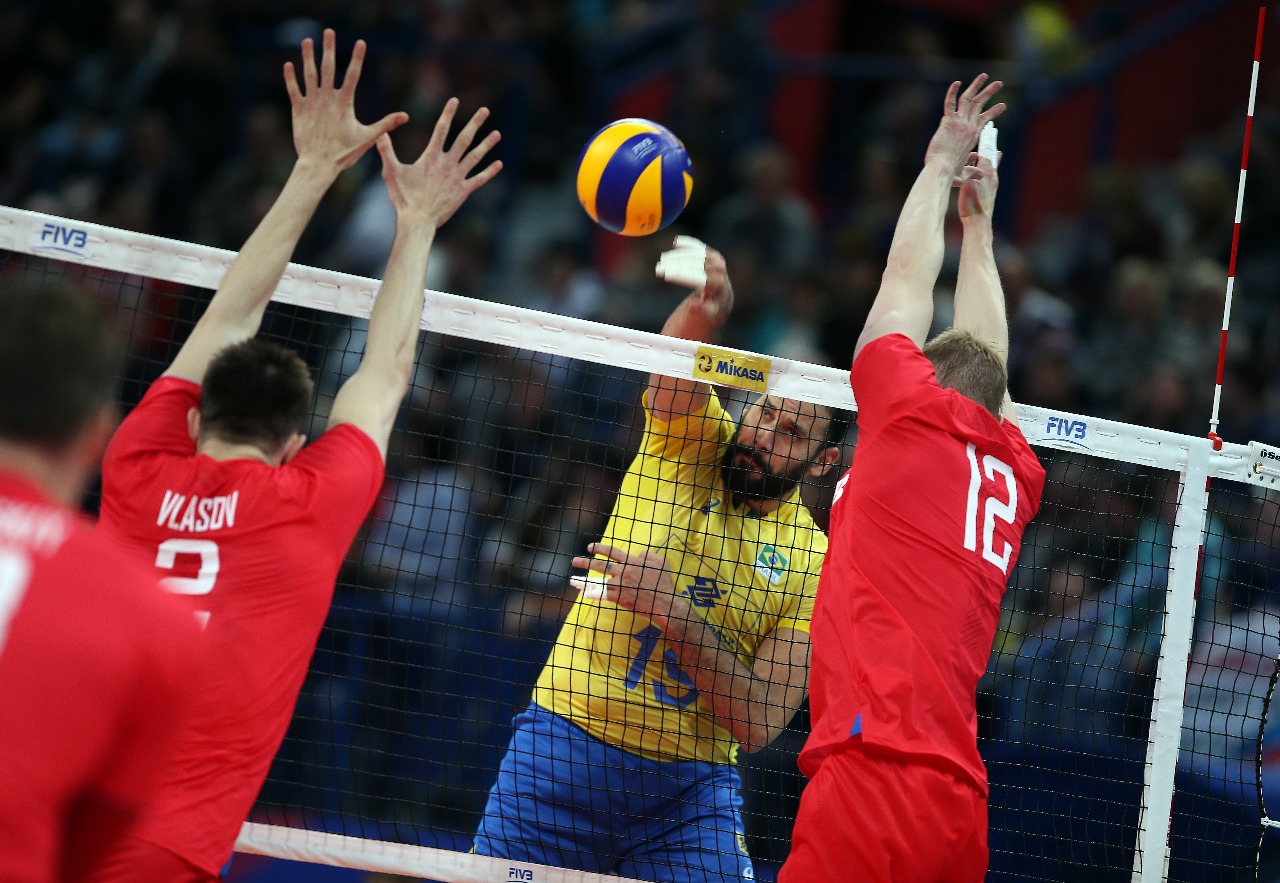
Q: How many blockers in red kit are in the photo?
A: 2